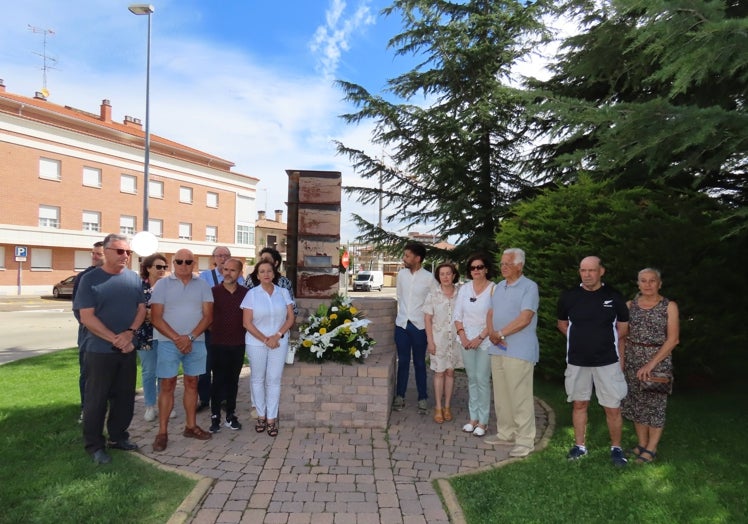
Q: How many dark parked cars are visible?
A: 1